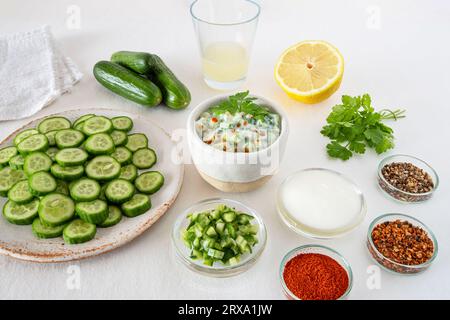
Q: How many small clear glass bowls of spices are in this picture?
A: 3